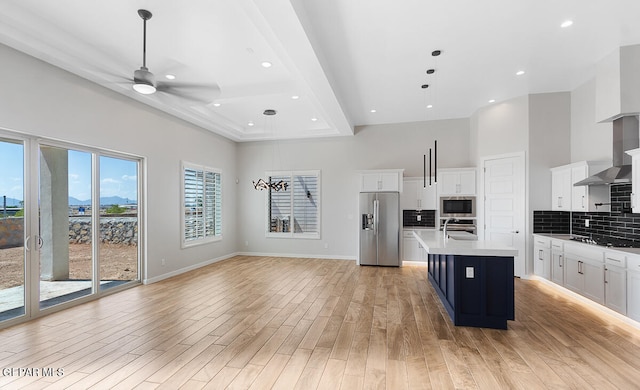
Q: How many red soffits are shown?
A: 0